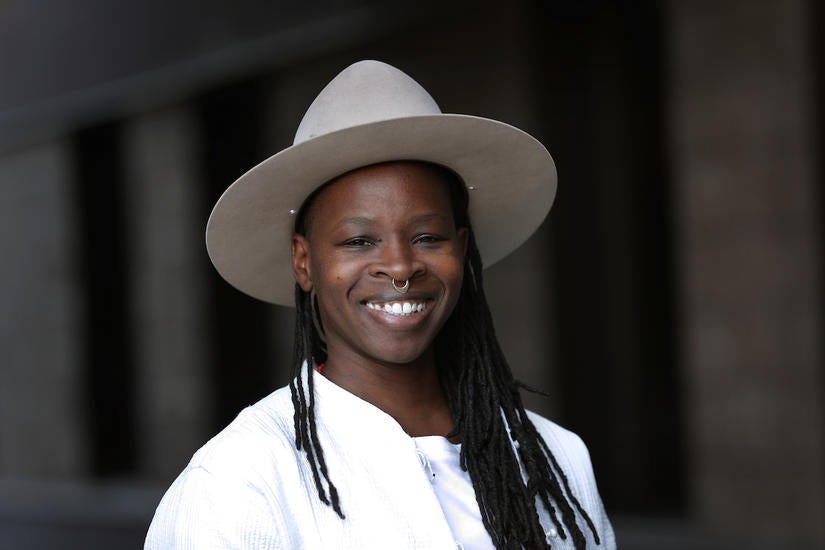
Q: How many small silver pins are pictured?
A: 2